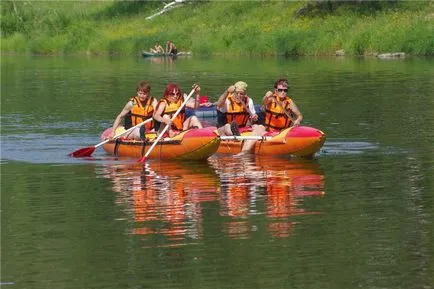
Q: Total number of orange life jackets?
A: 4